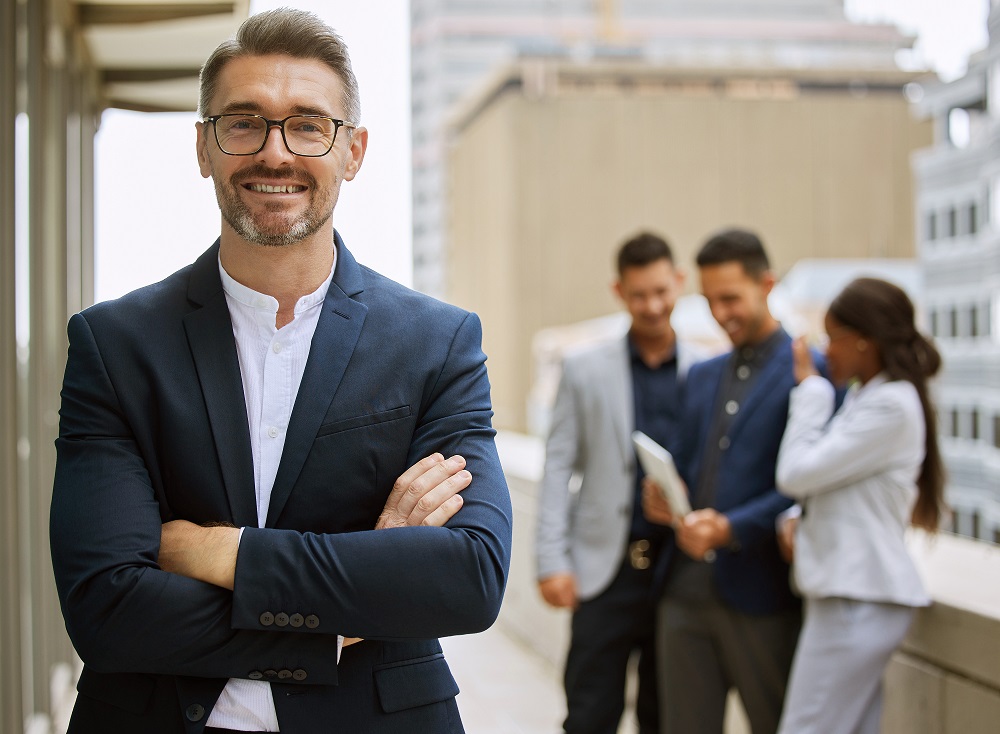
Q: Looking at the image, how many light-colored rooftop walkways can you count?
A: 1